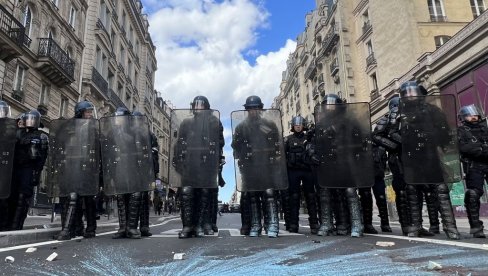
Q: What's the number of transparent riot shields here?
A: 7